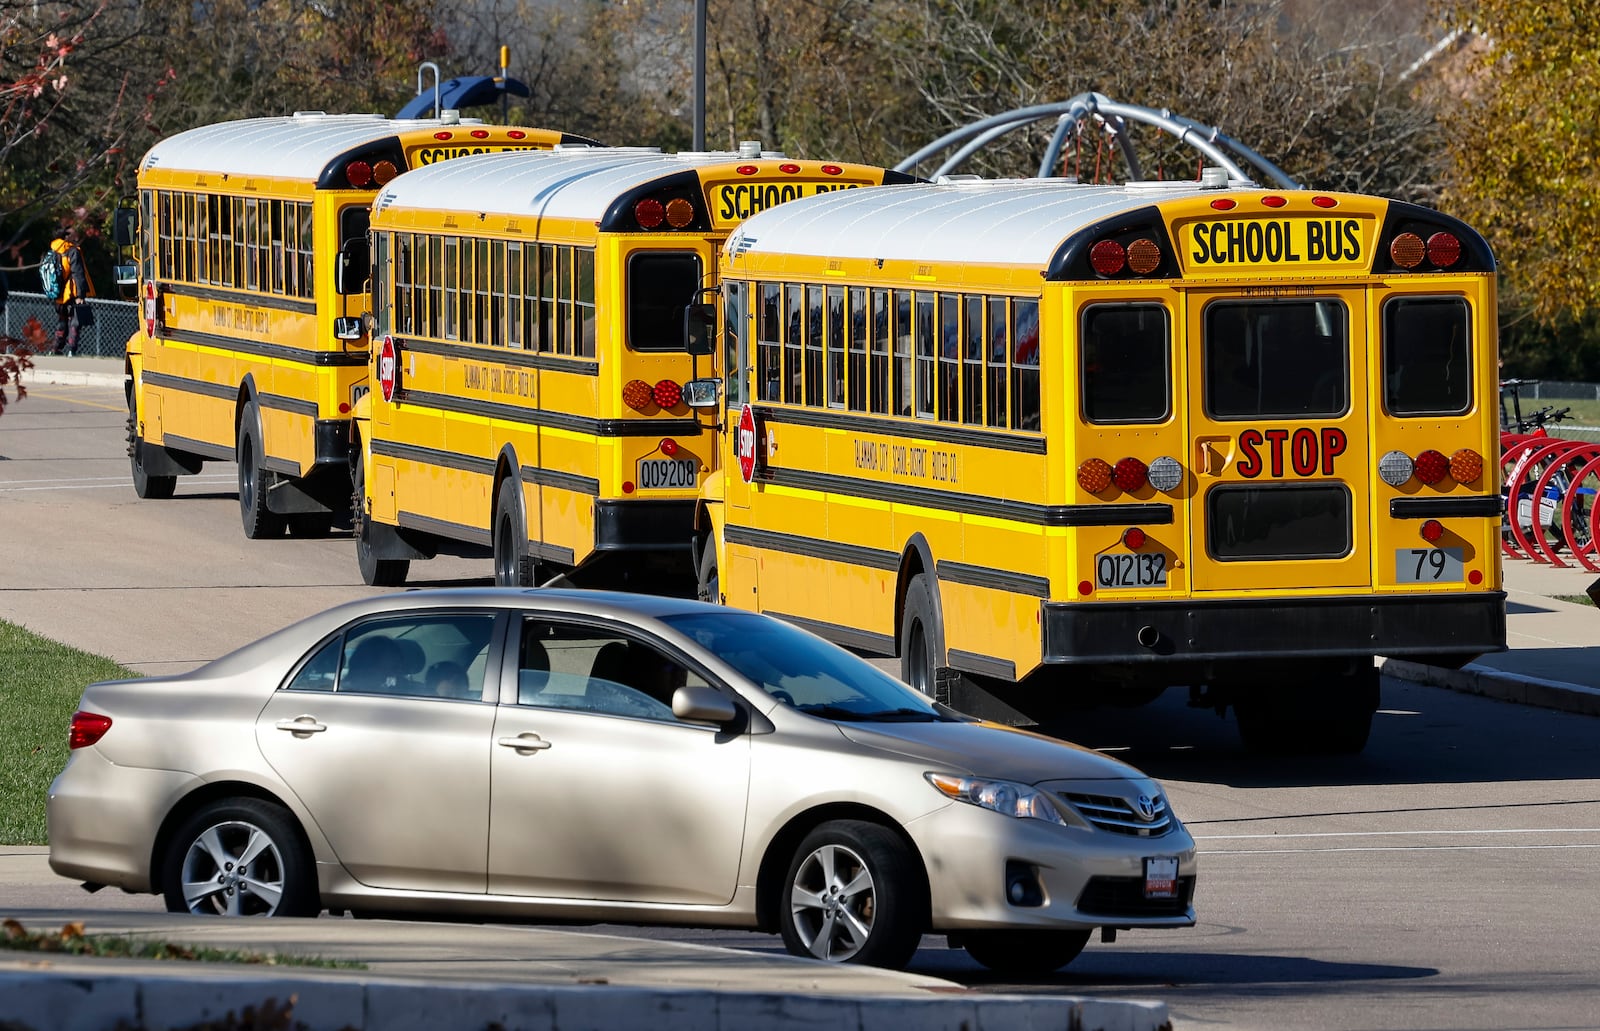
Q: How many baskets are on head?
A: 0